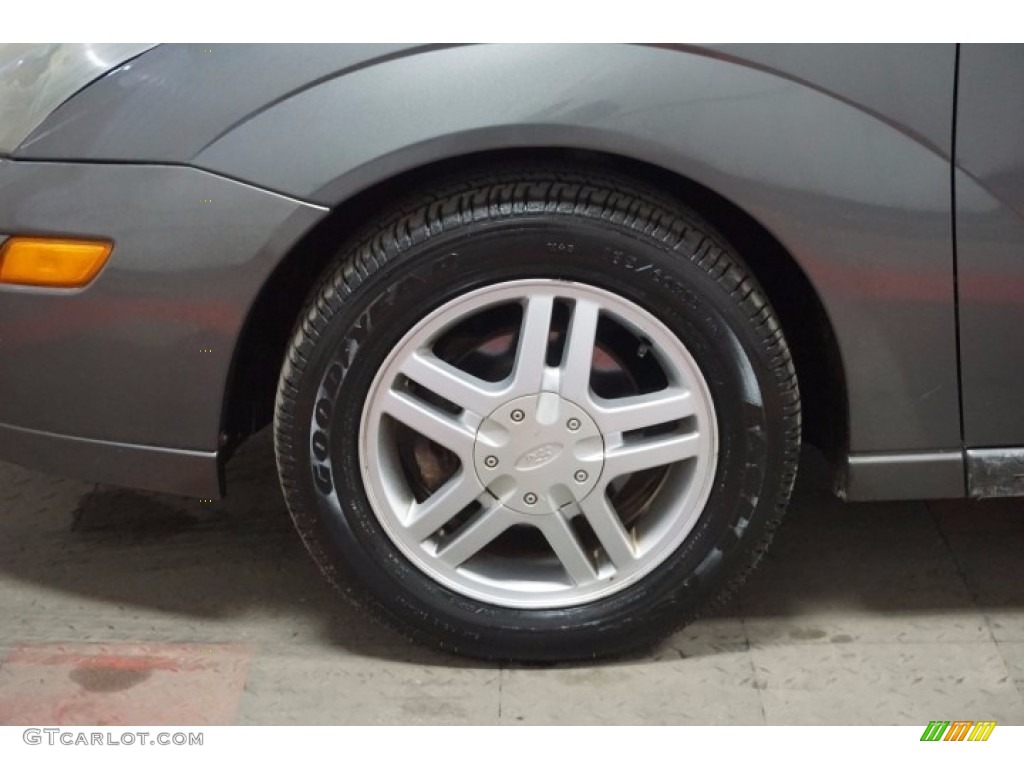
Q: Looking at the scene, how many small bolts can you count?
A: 5